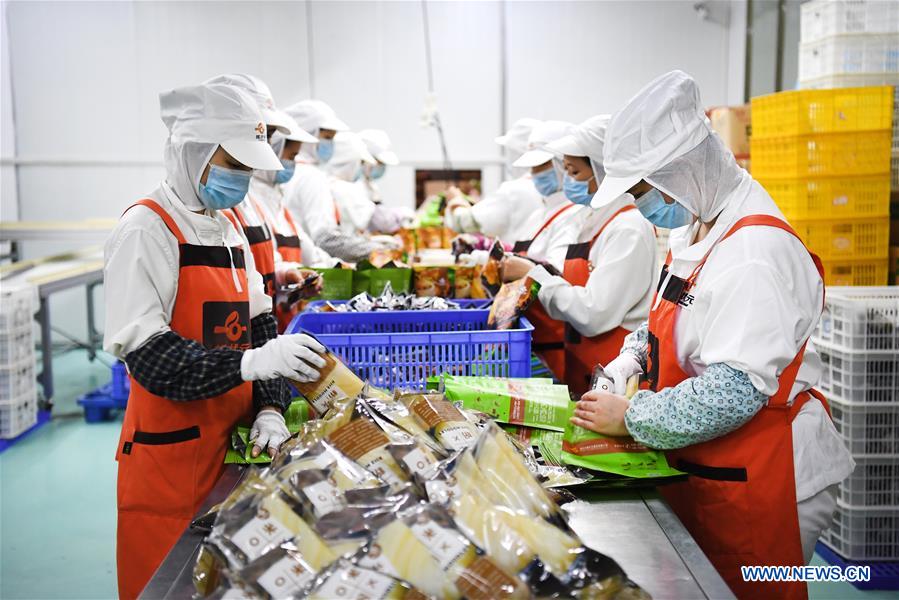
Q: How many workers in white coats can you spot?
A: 10